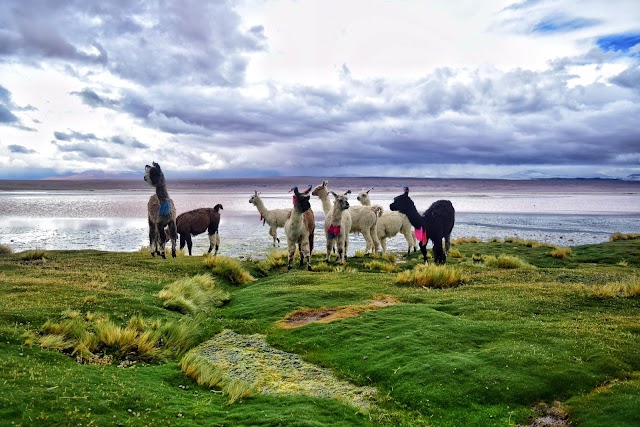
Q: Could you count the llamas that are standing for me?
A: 8